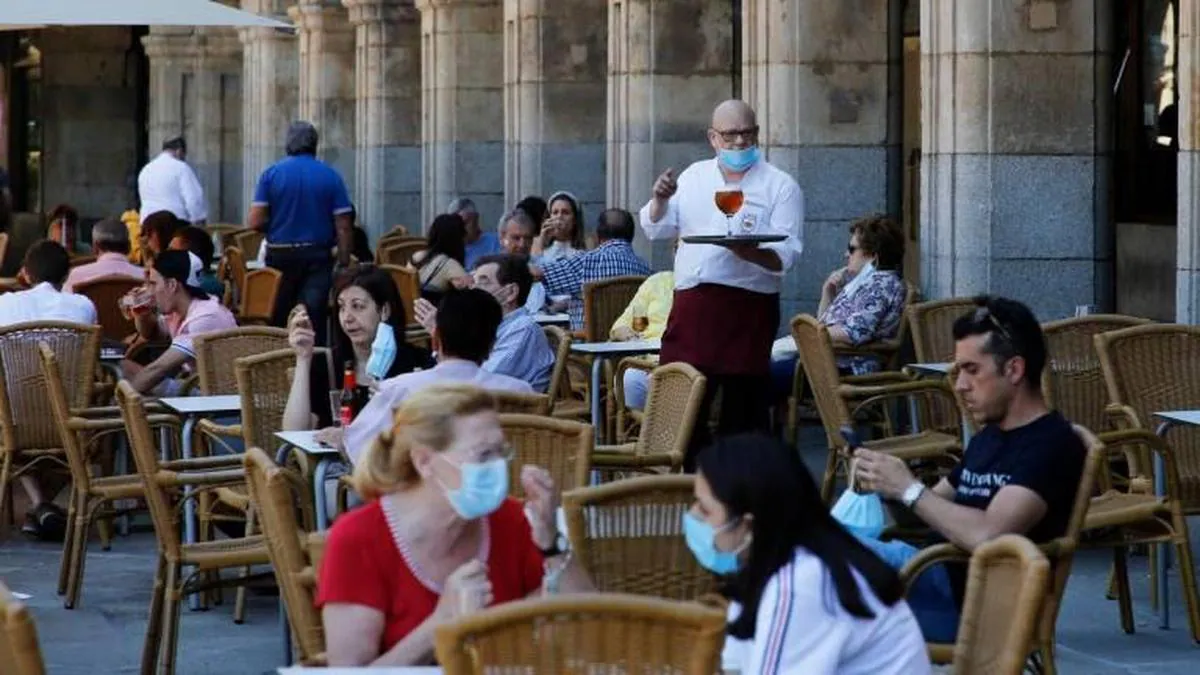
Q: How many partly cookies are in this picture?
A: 0